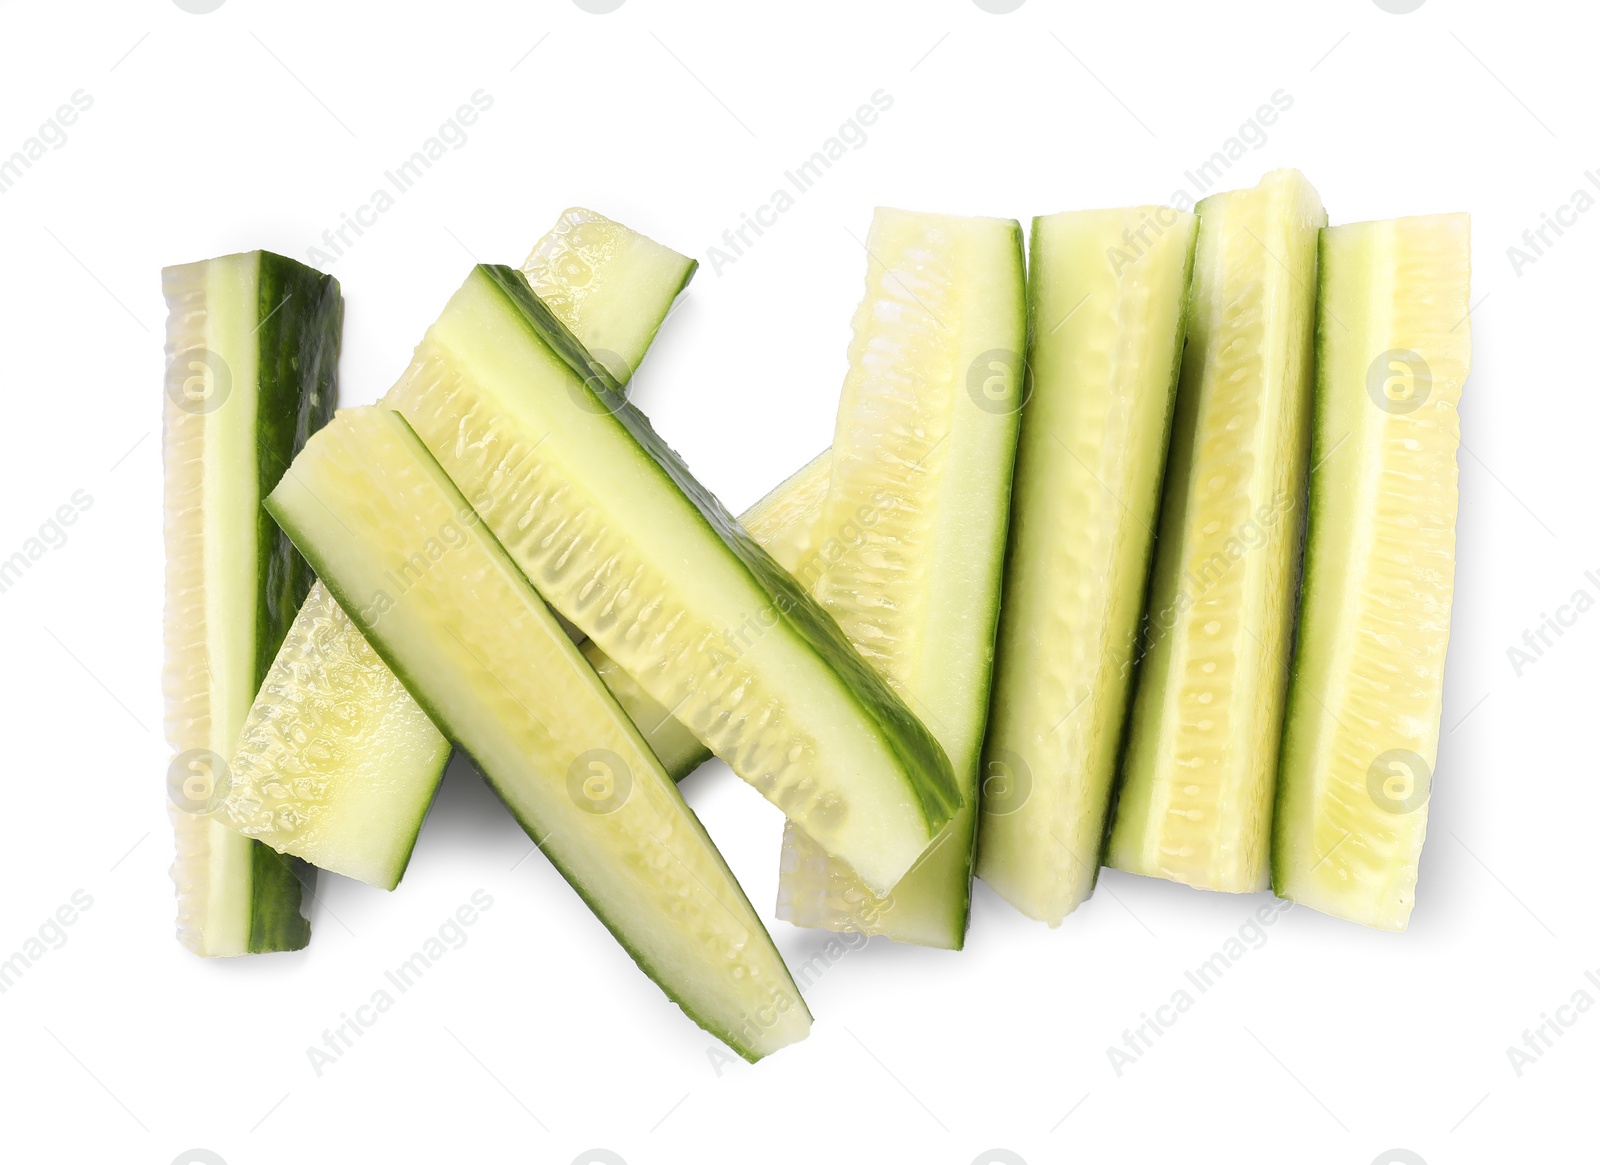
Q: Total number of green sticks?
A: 9